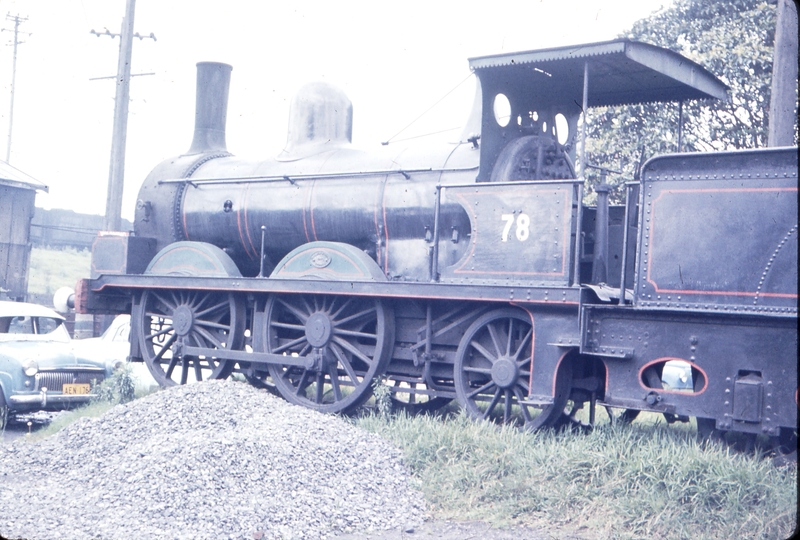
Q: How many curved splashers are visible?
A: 2